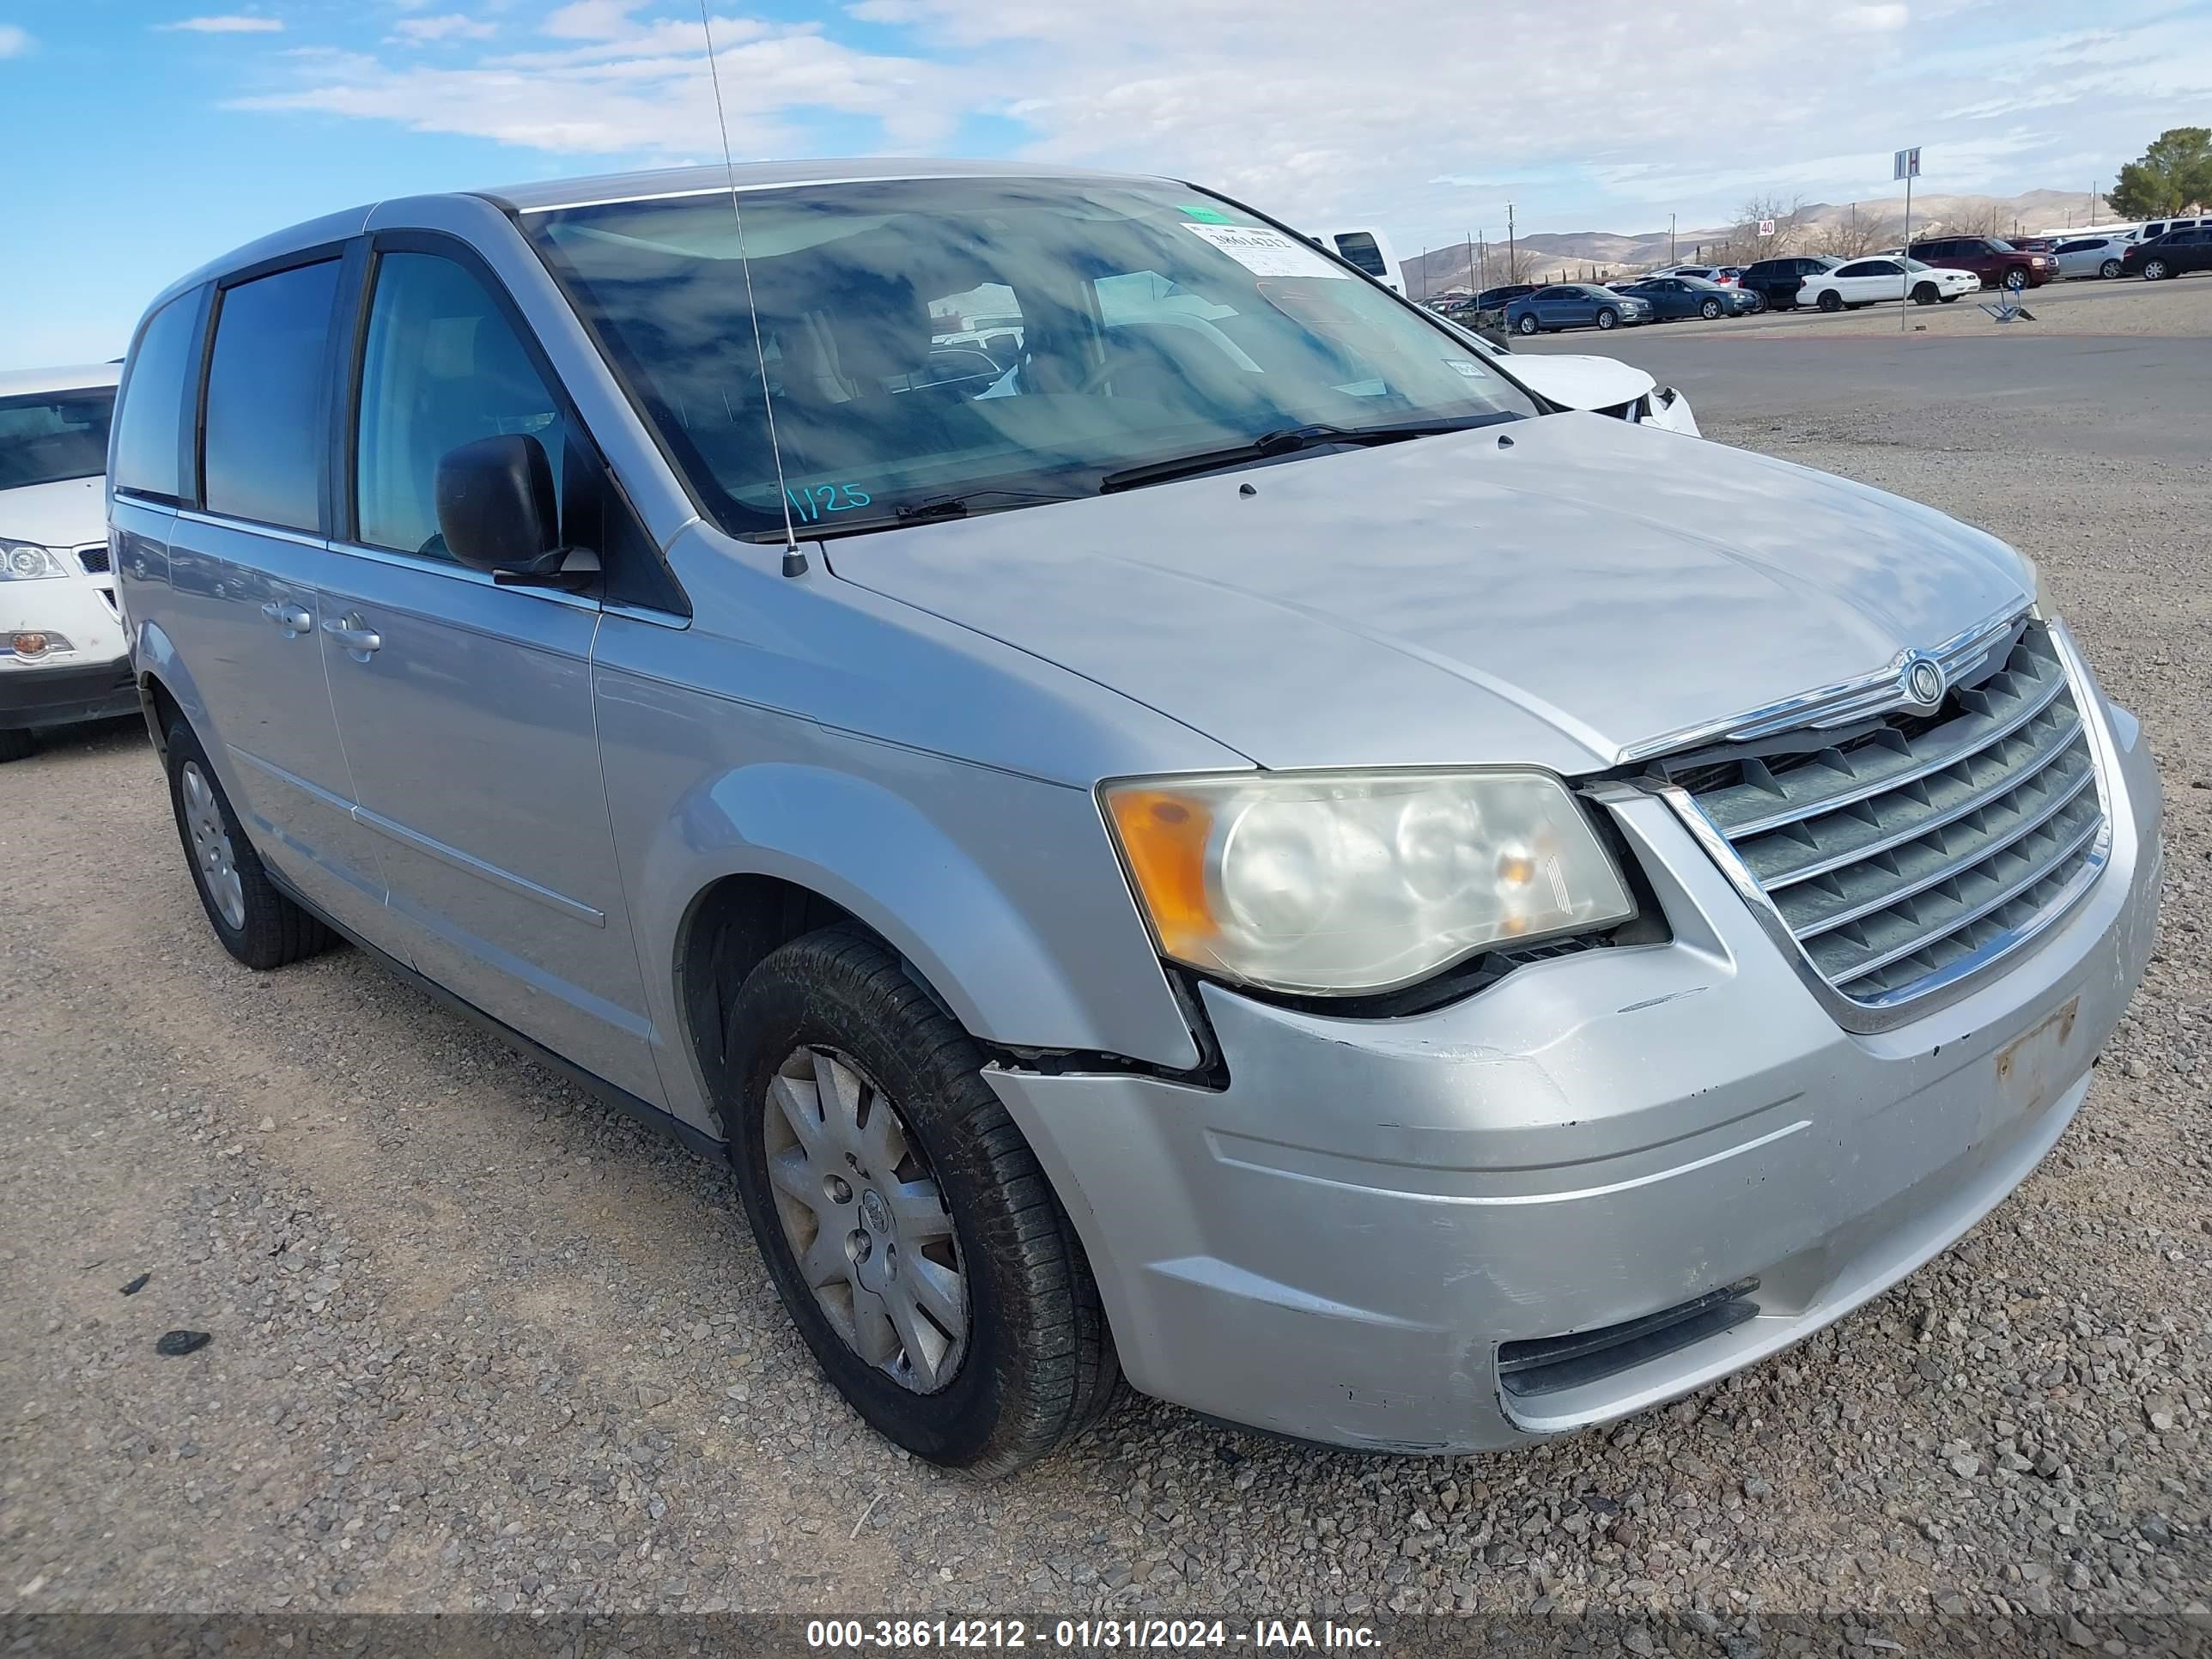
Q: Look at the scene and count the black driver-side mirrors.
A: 0